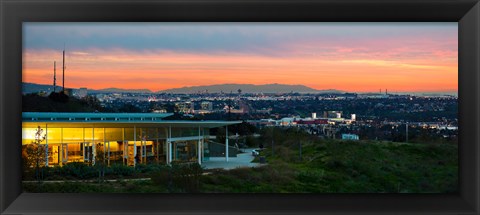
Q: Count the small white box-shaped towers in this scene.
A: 3